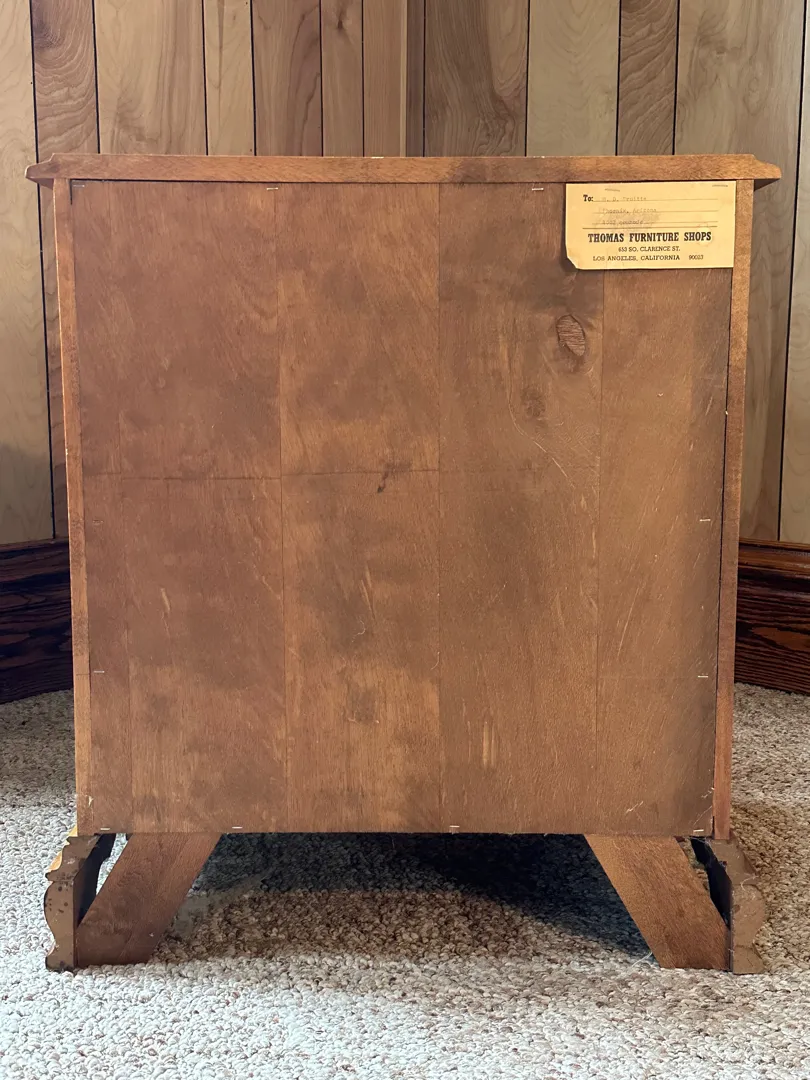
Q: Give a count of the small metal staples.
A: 13